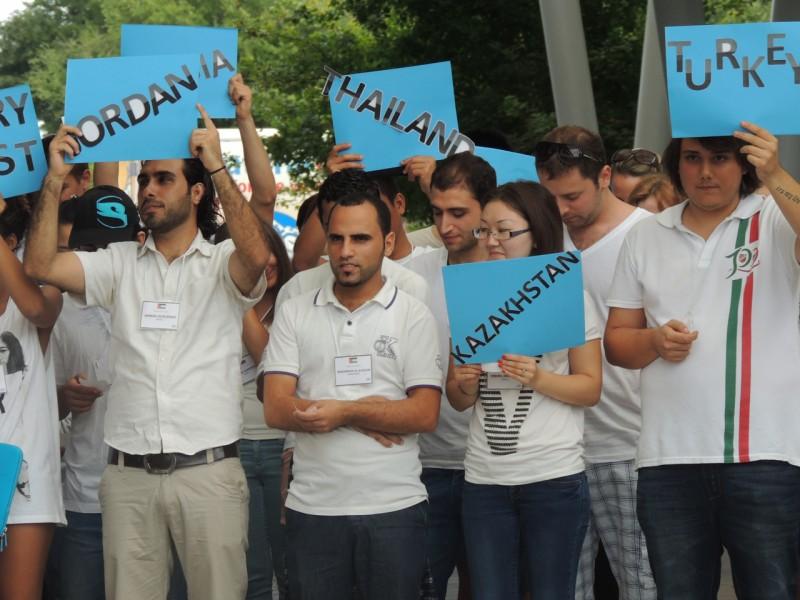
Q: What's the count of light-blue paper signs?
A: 7